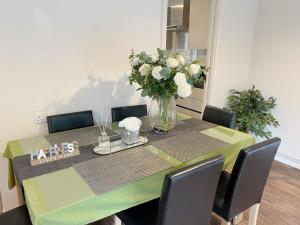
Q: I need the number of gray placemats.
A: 4